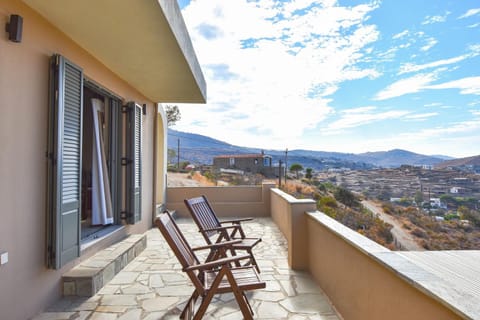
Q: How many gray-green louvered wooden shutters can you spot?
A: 2